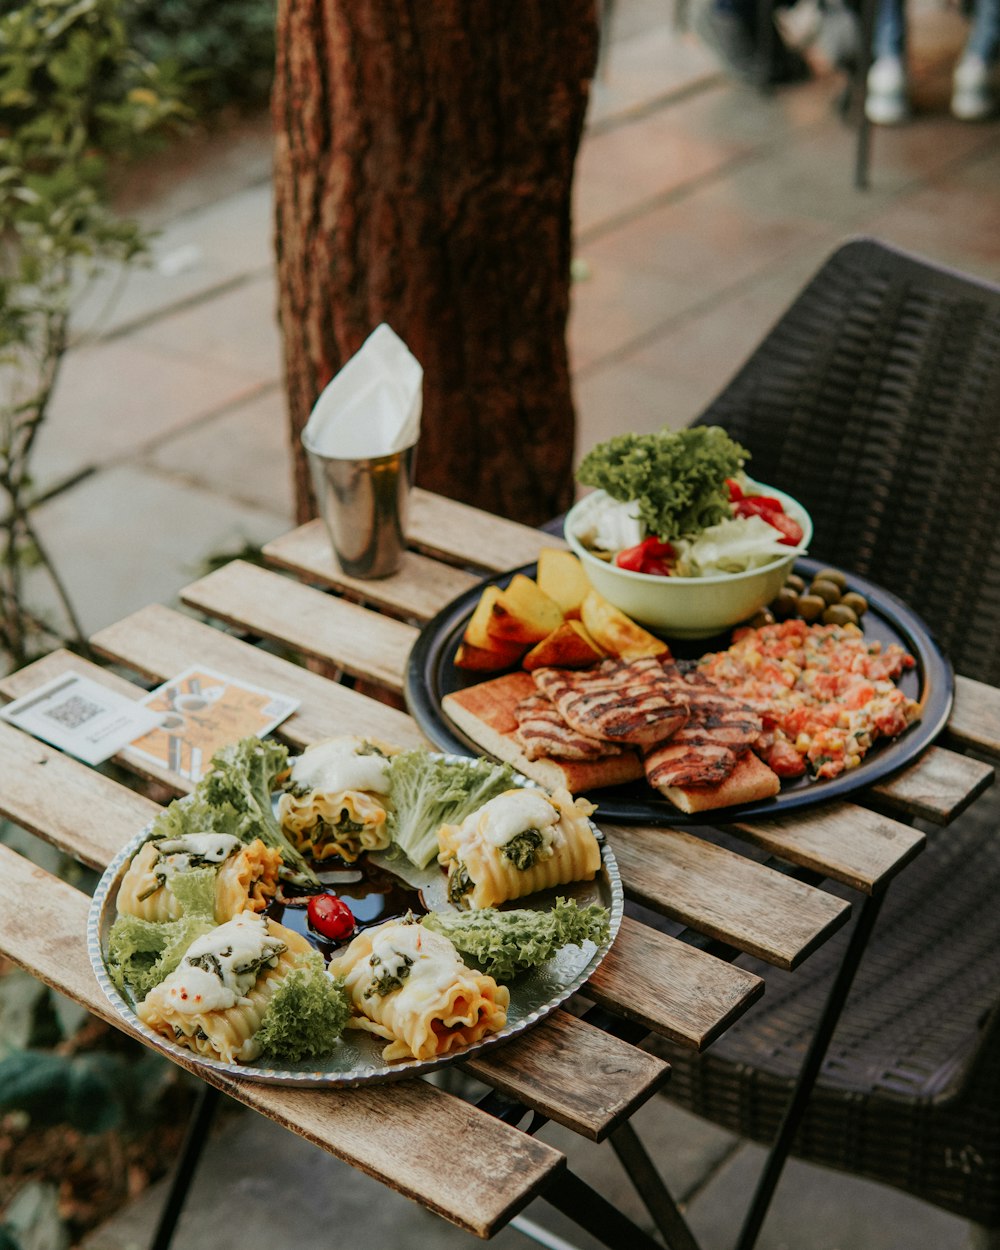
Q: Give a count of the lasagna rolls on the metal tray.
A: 5